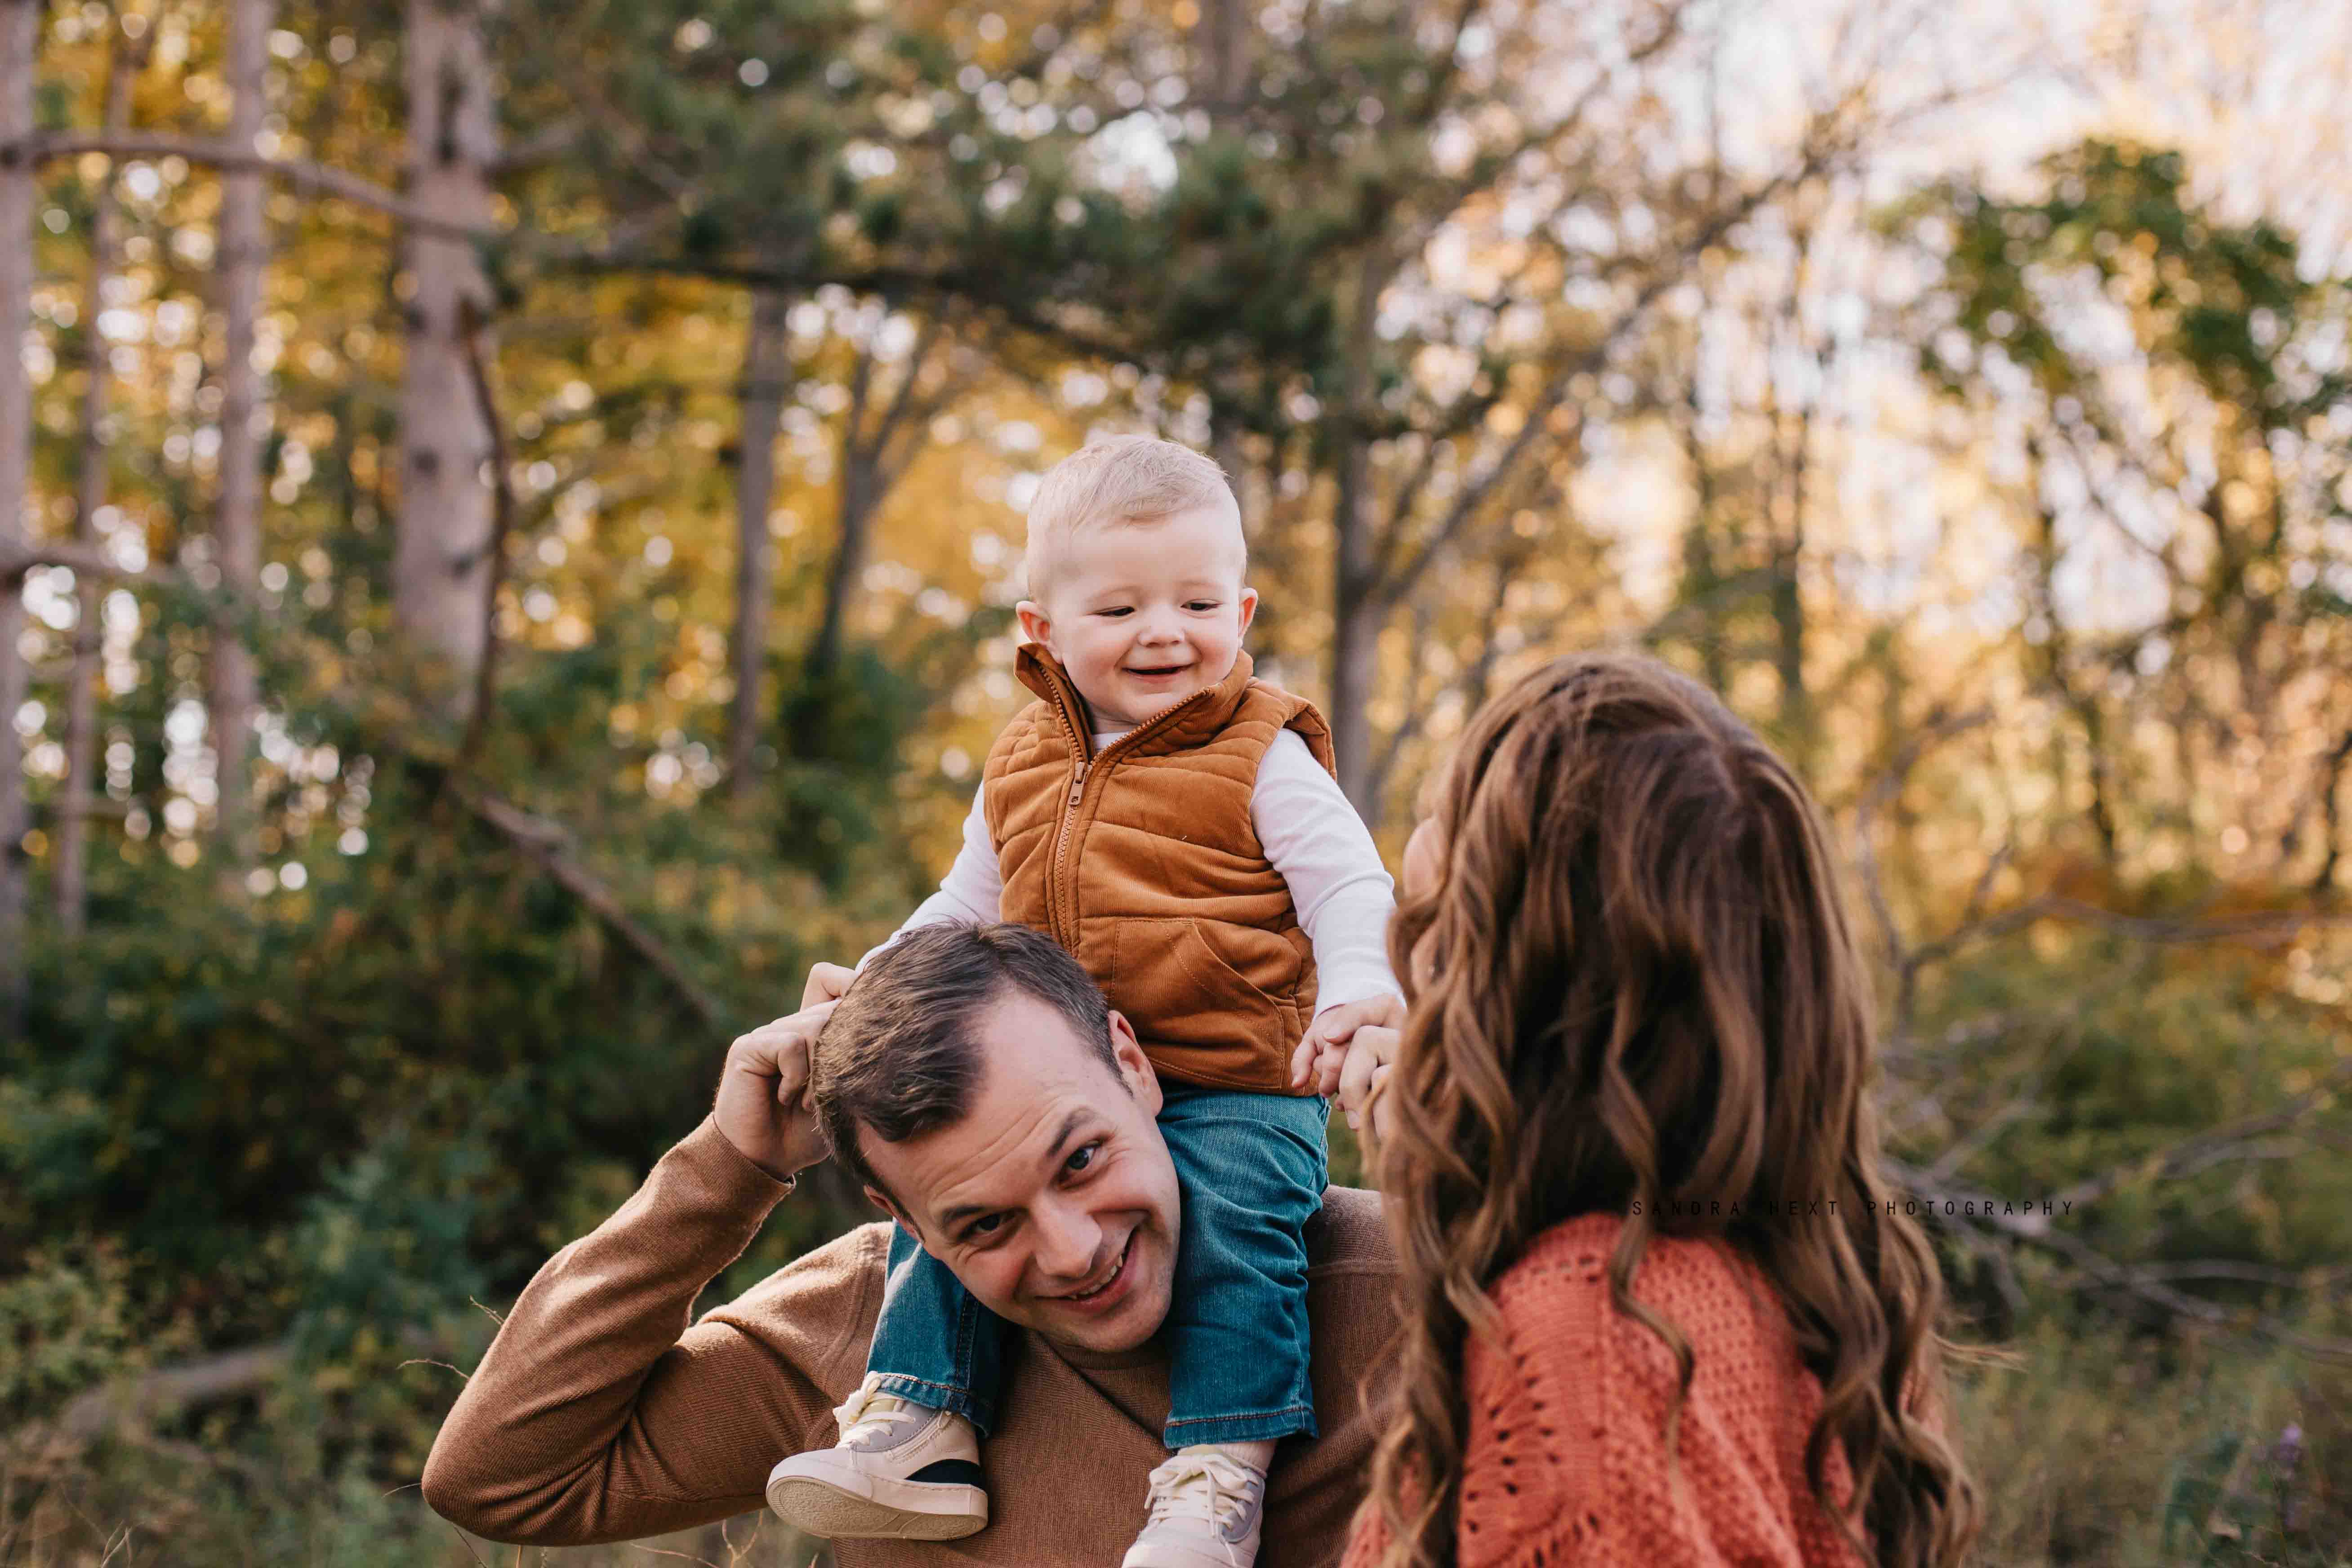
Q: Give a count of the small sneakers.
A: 2